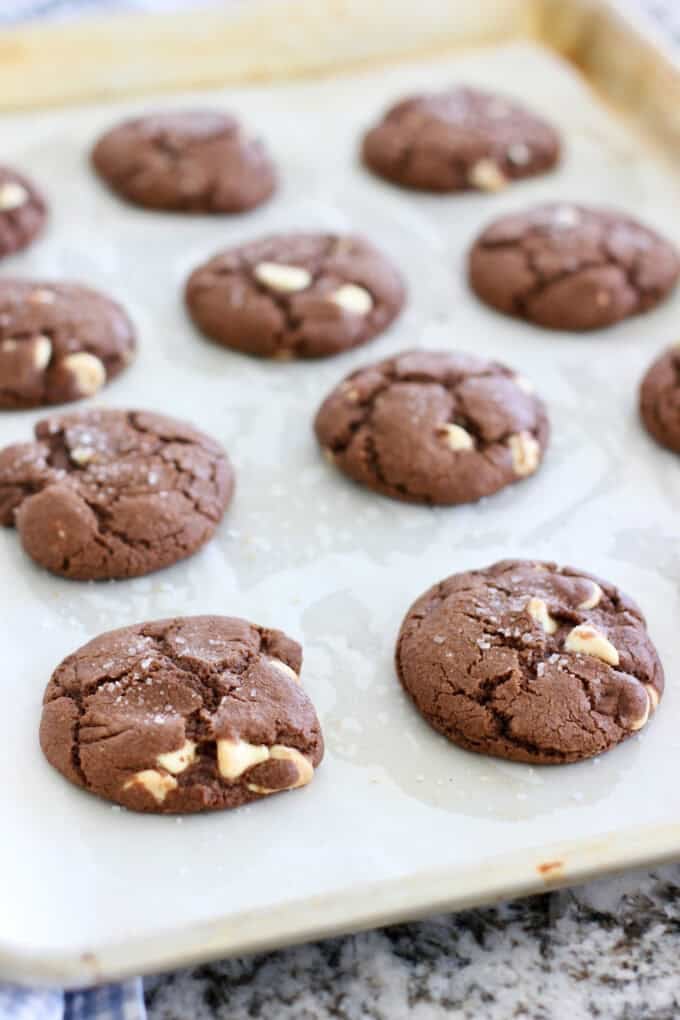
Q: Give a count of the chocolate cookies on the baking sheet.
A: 11